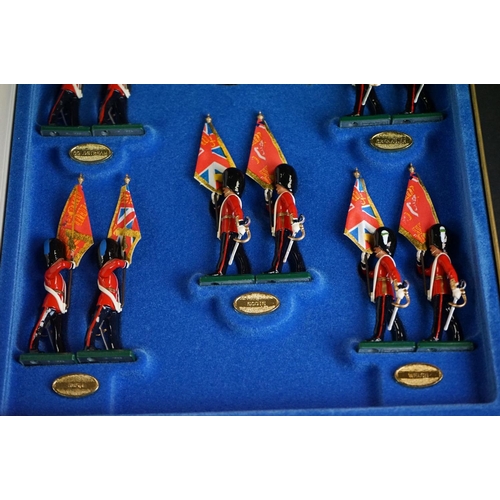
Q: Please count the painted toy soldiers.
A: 10